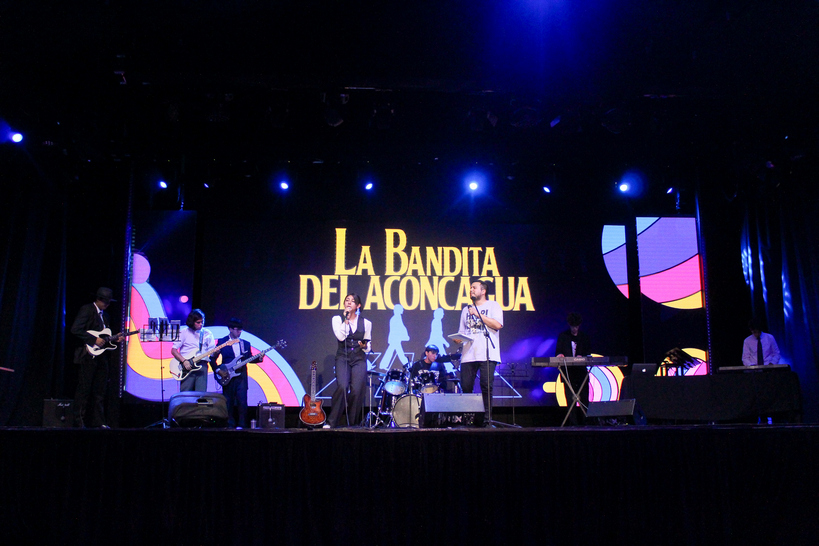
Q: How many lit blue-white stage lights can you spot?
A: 9